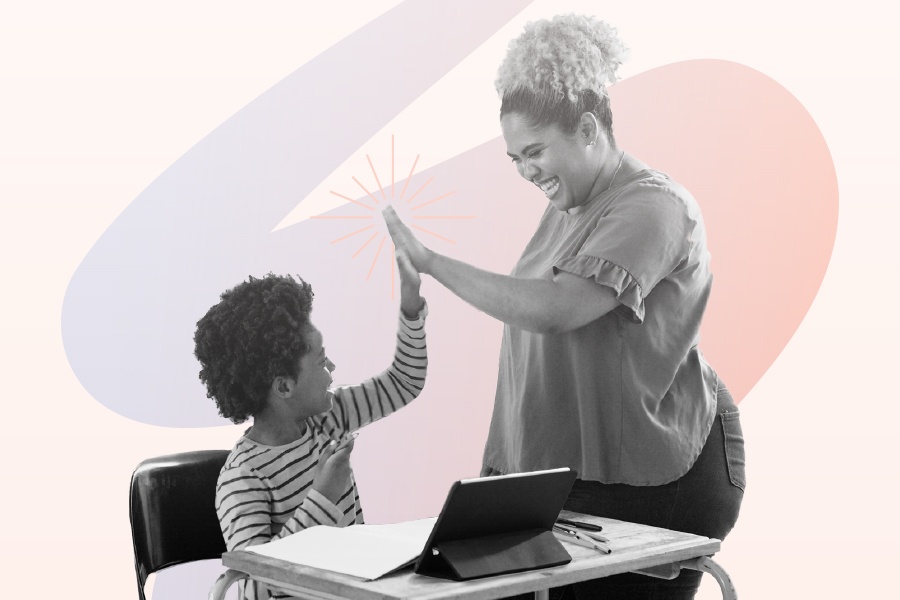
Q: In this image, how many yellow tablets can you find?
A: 0